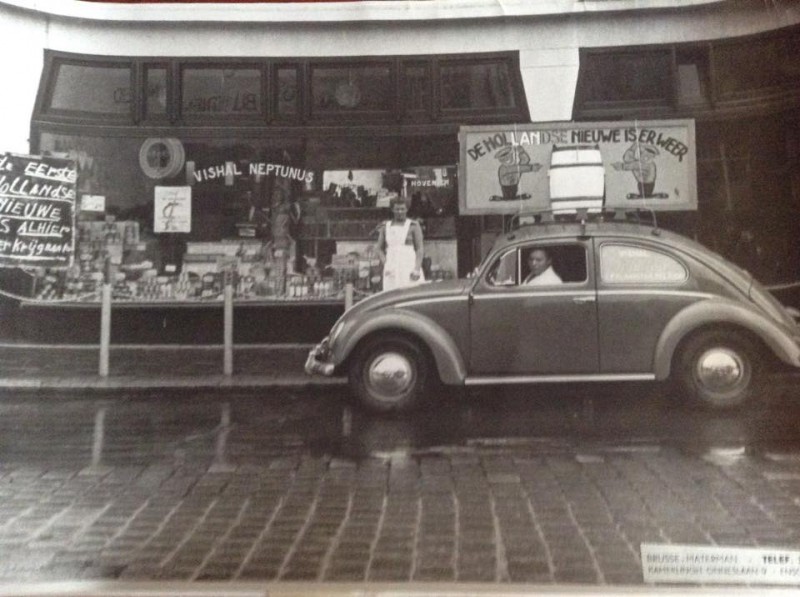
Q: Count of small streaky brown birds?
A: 0